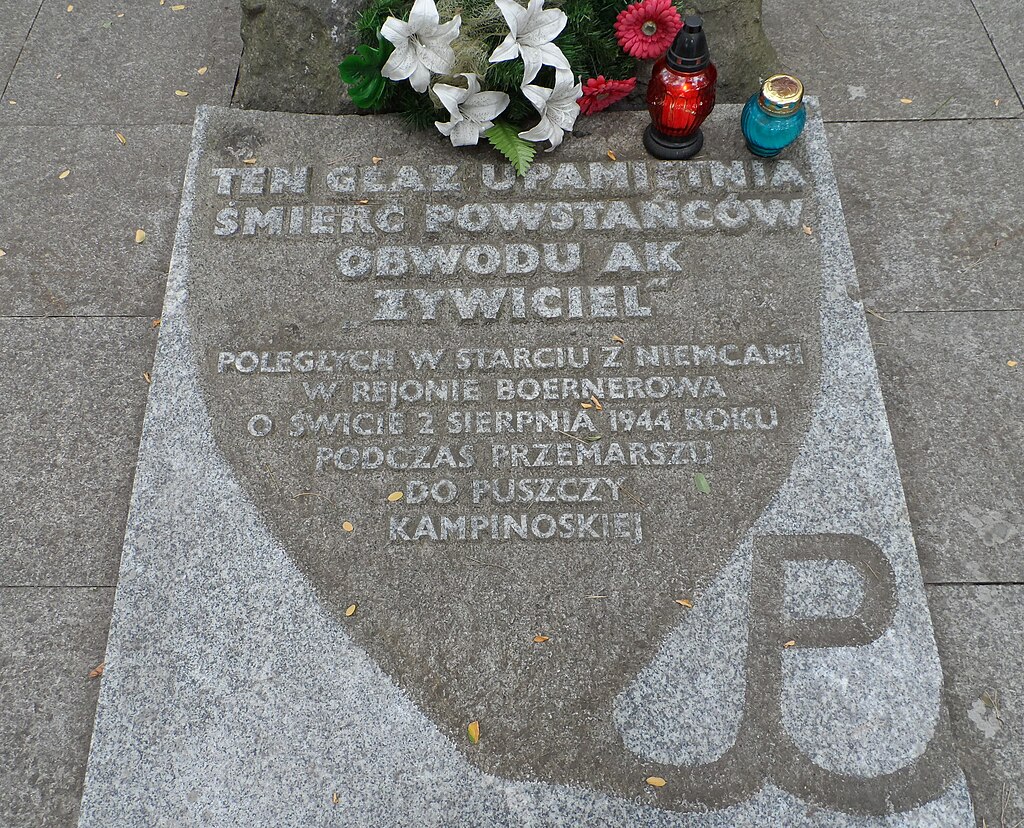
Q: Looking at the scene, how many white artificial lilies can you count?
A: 4